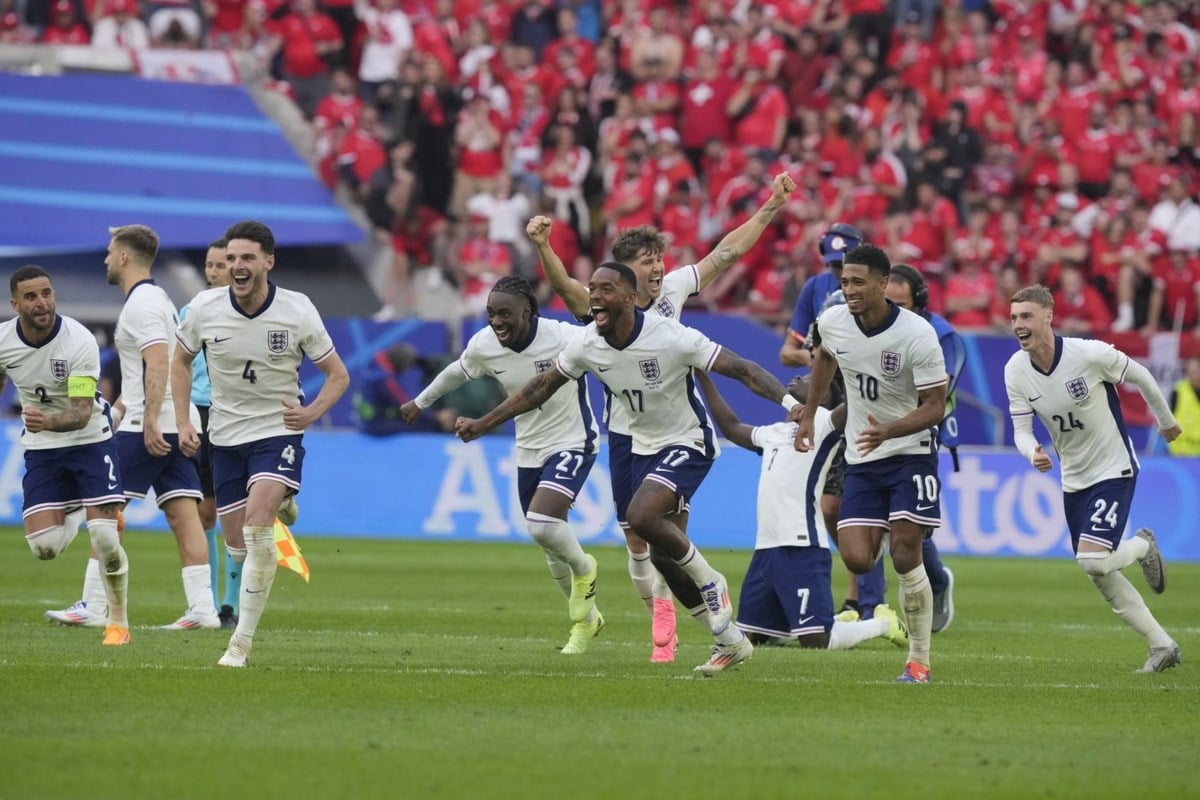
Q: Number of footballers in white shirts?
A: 9